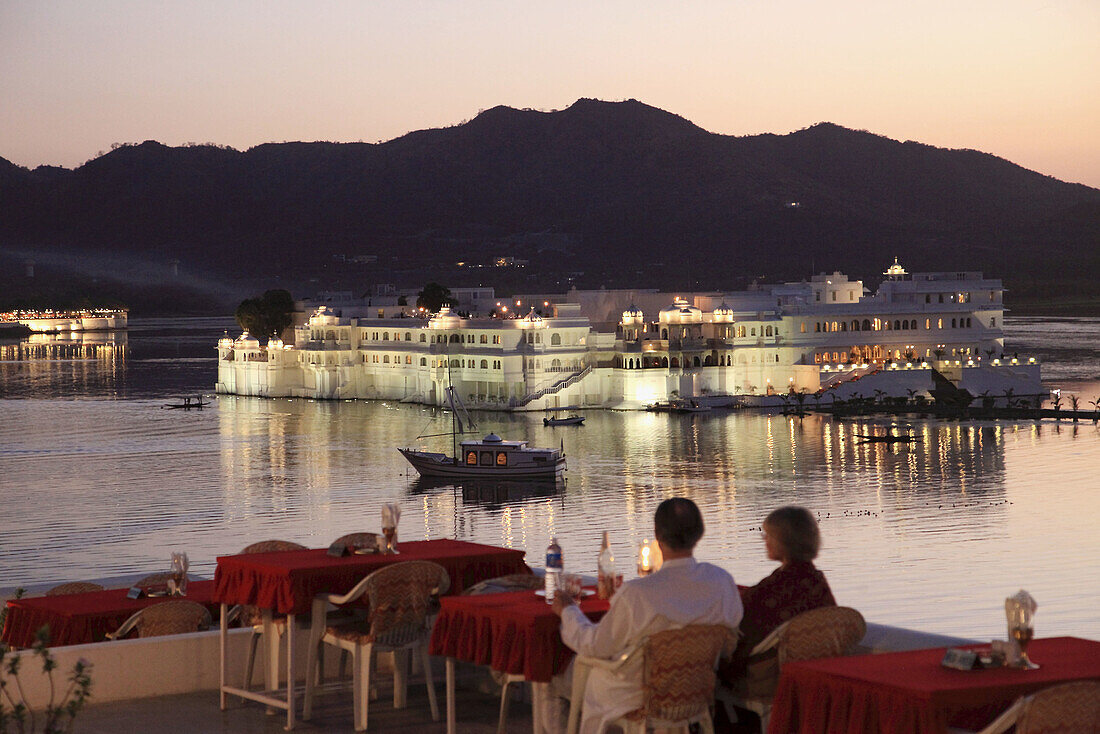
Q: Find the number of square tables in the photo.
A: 4